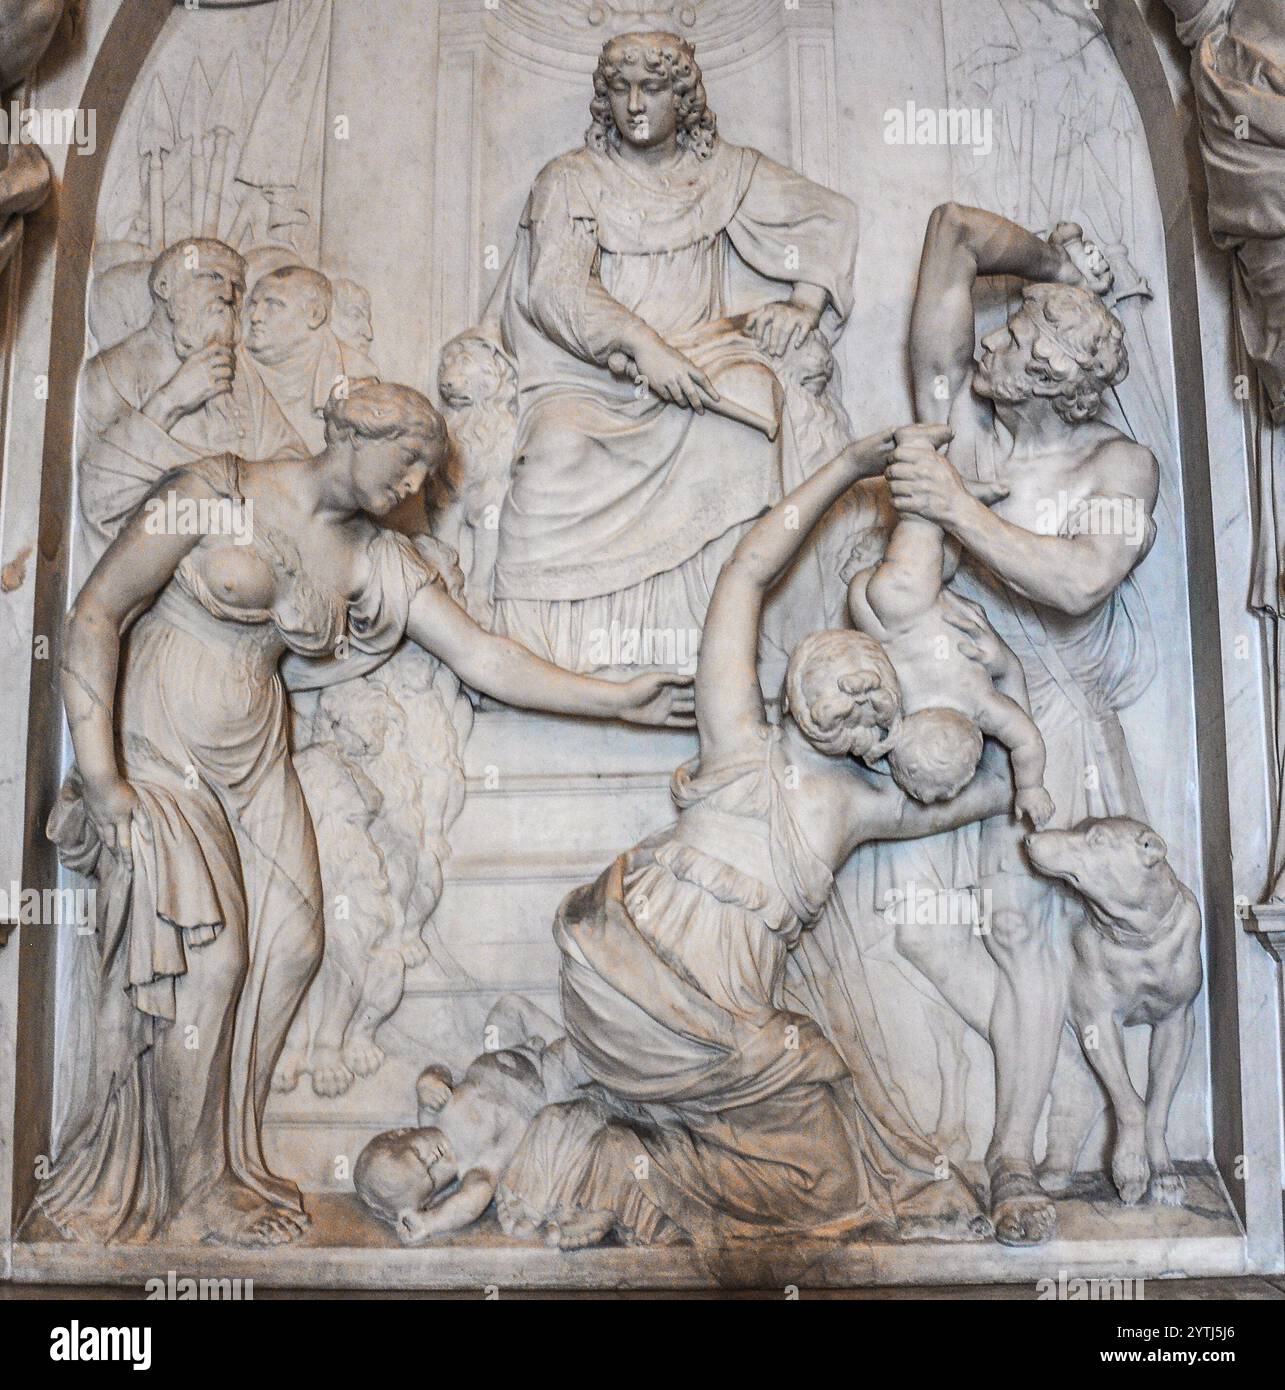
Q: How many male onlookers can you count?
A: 3